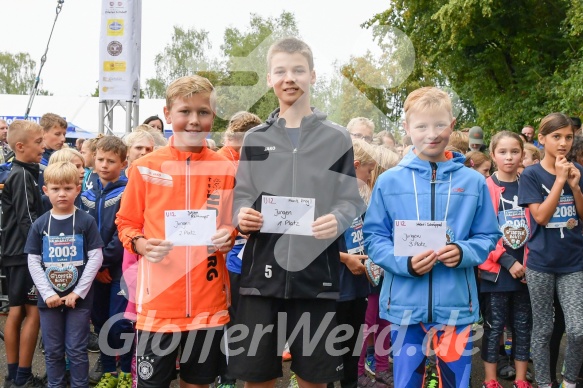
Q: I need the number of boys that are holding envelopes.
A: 3